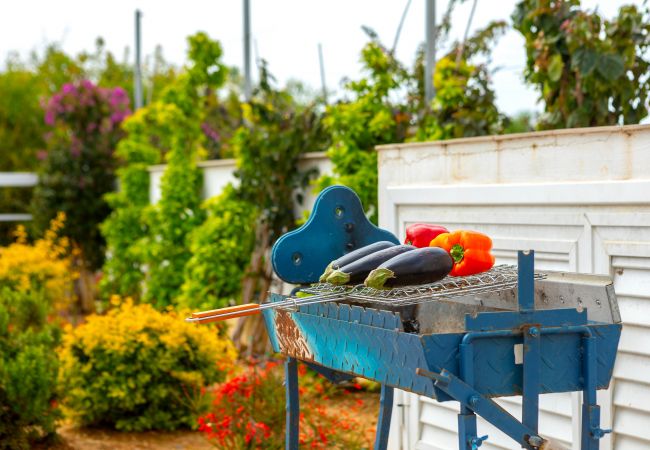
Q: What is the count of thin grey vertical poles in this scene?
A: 4